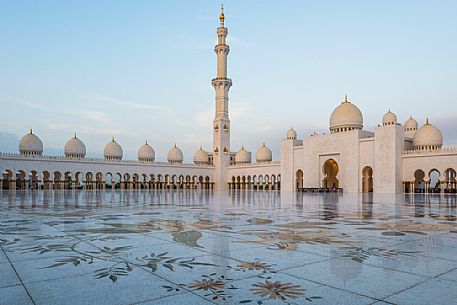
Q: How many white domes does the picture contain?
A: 13